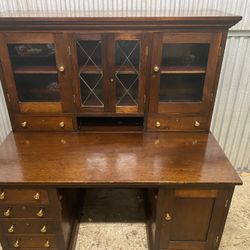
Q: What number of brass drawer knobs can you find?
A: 12